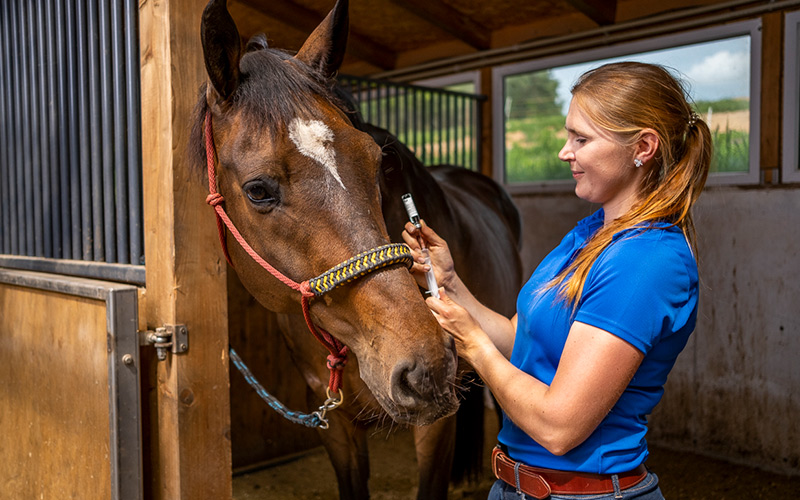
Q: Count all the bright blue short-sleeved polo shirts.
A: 1